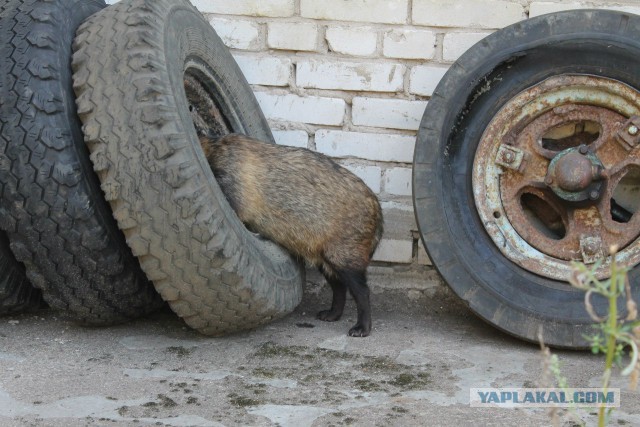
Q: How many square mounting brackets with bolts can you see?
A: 3